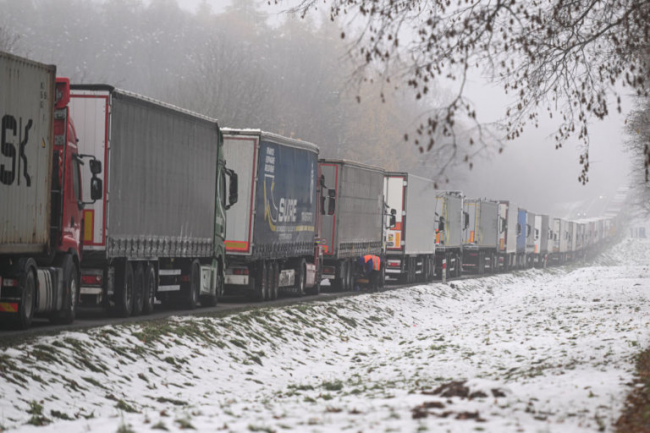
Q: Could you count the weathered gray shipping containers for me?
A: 1